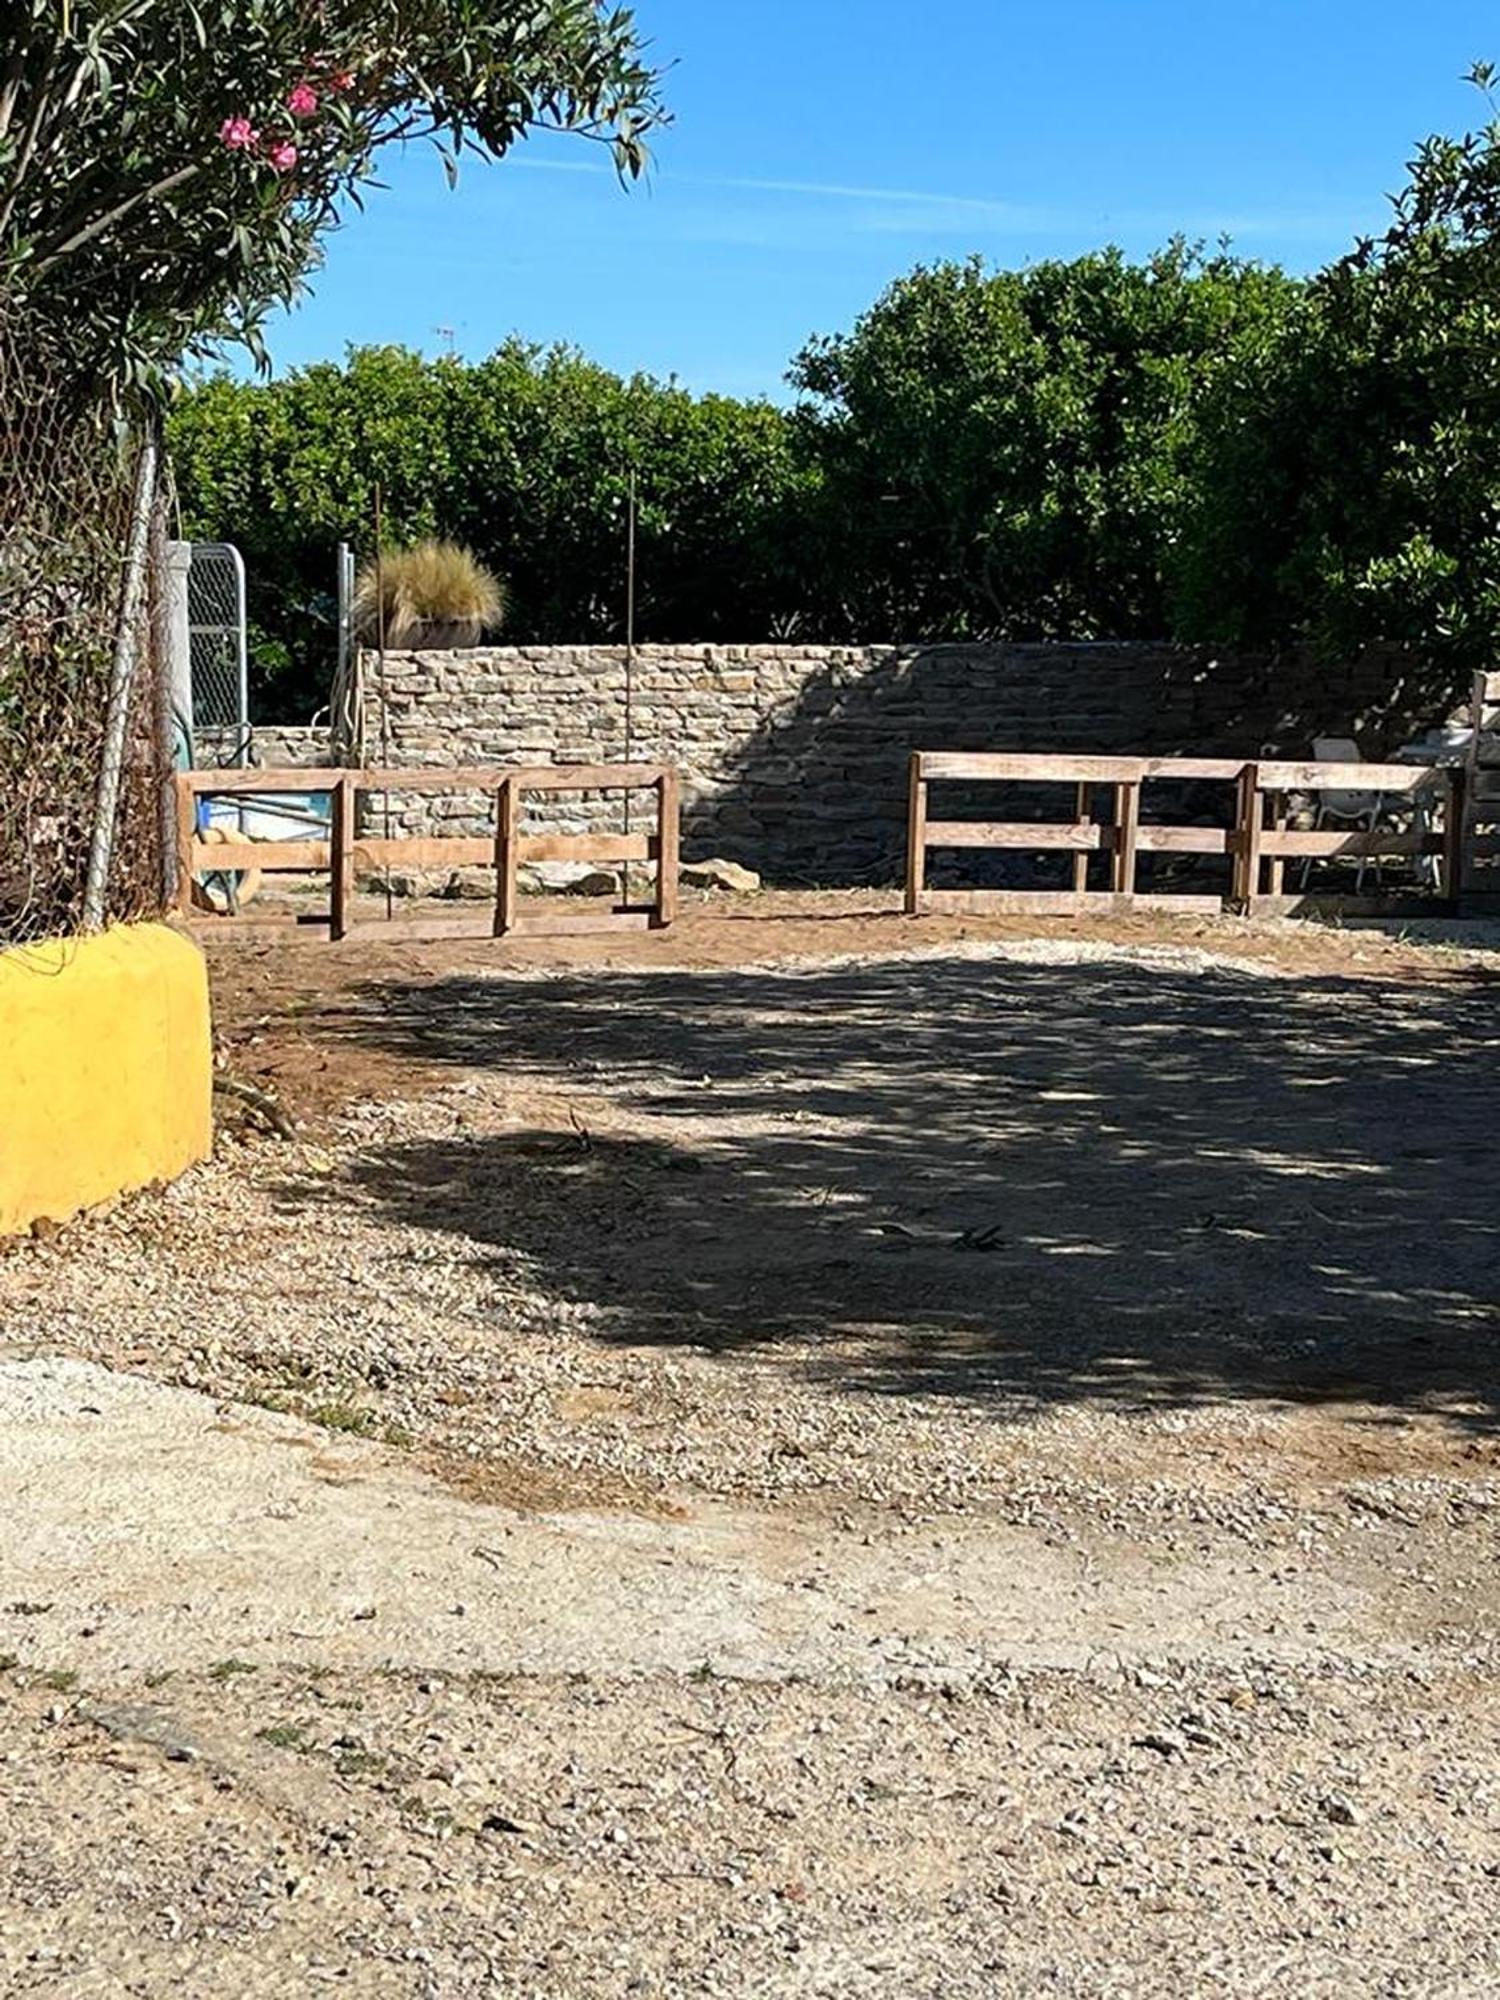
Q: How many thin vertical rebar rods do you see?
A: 2